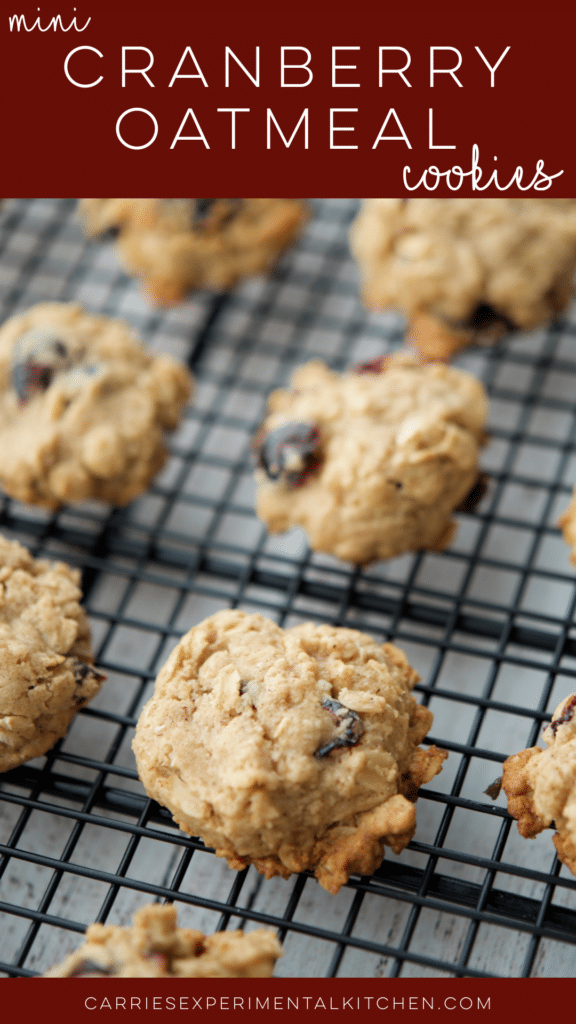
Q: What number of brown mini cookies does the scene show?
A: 9